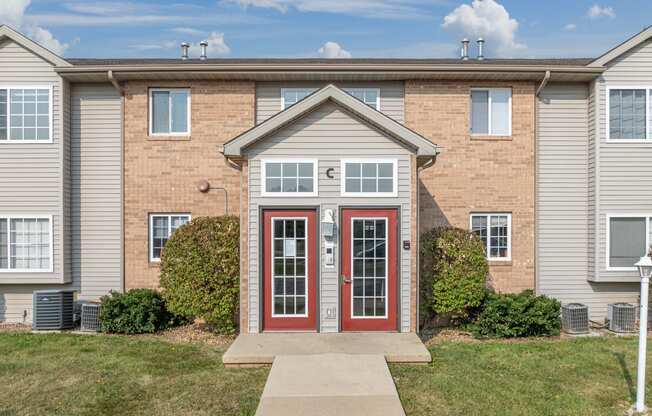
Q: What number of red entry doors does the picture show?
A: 2